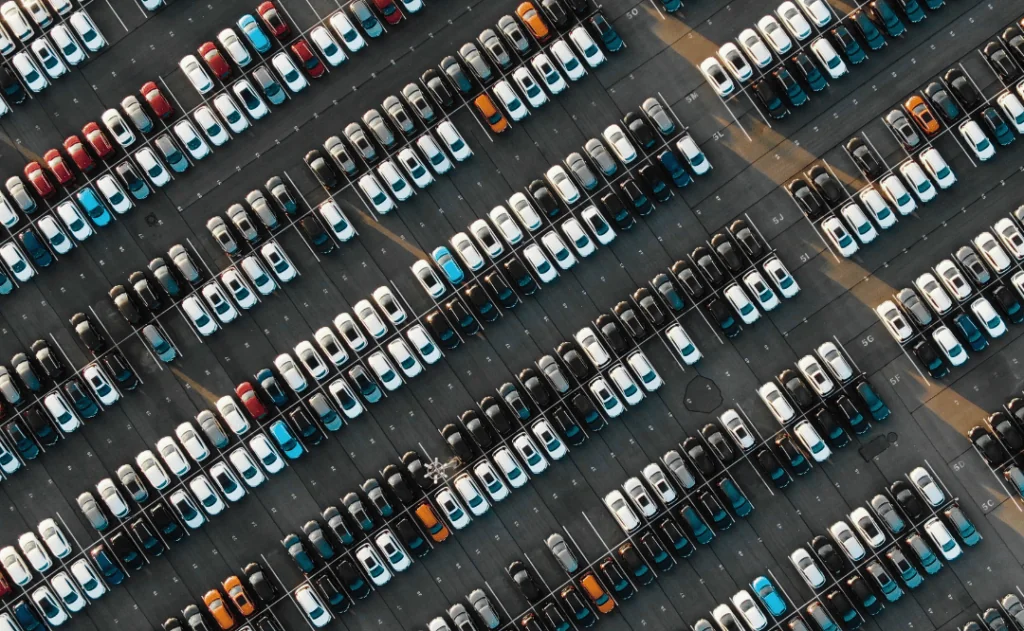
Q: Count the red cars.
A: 11